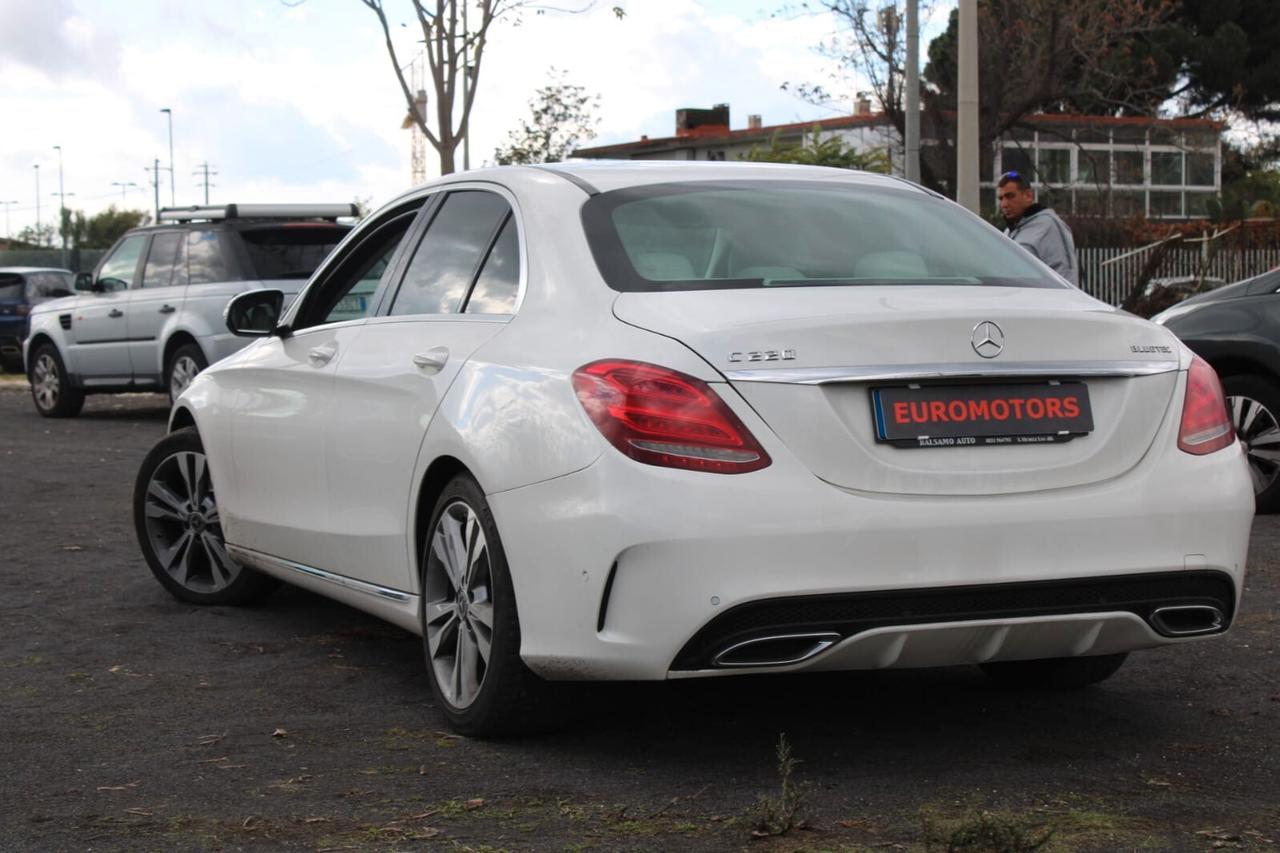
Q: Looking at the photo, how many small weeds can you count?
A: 2